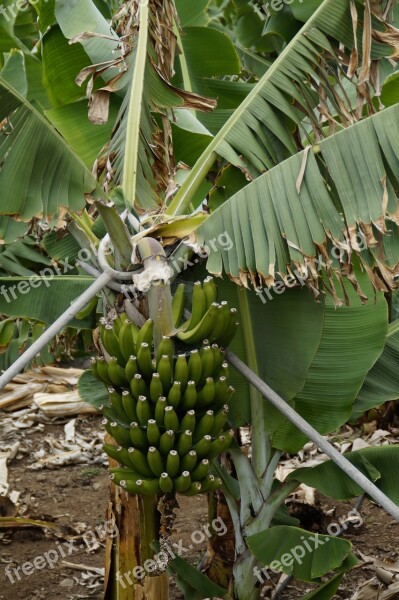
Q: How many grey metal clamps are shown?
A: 2